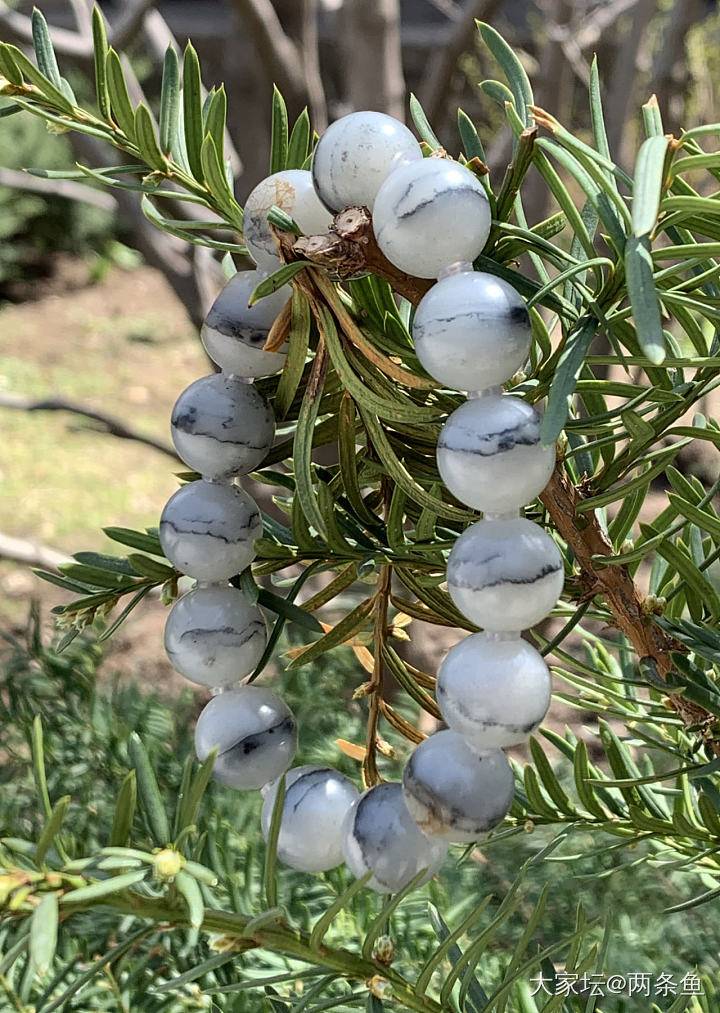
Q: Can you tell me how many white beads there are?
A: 15